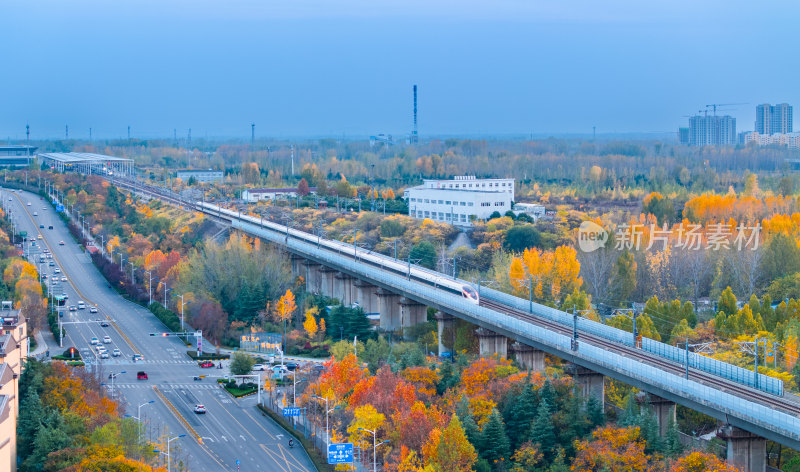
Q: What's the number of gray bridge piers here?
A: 13